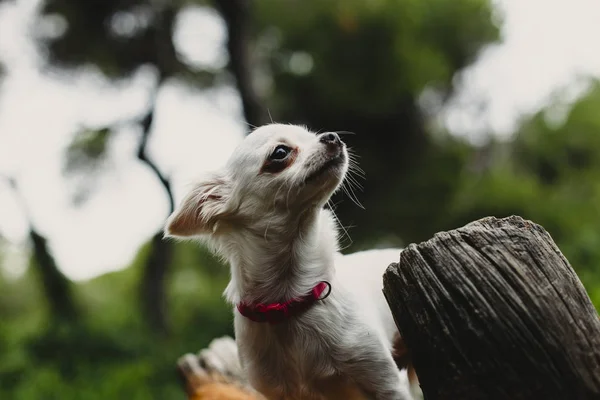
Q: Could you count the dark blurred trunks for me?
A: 3